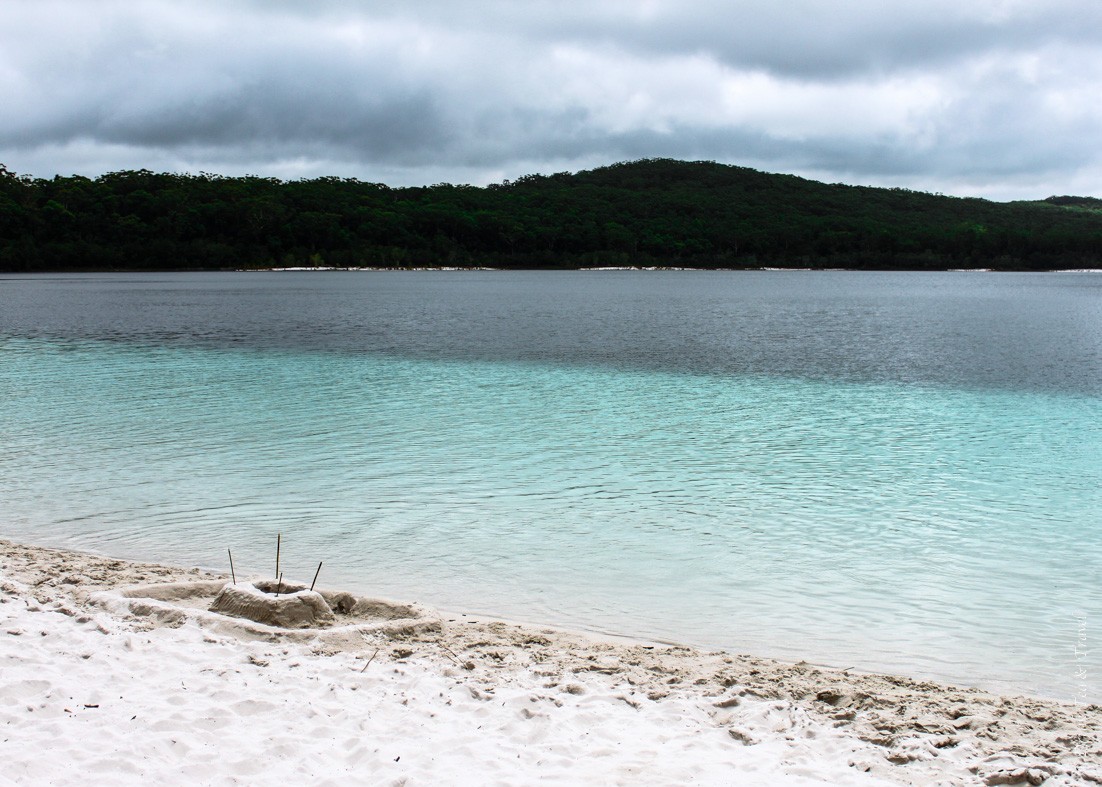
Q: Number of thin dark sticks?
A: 4